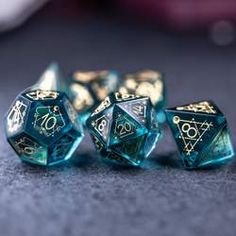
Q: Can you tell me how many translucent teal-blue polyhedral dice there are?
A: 6